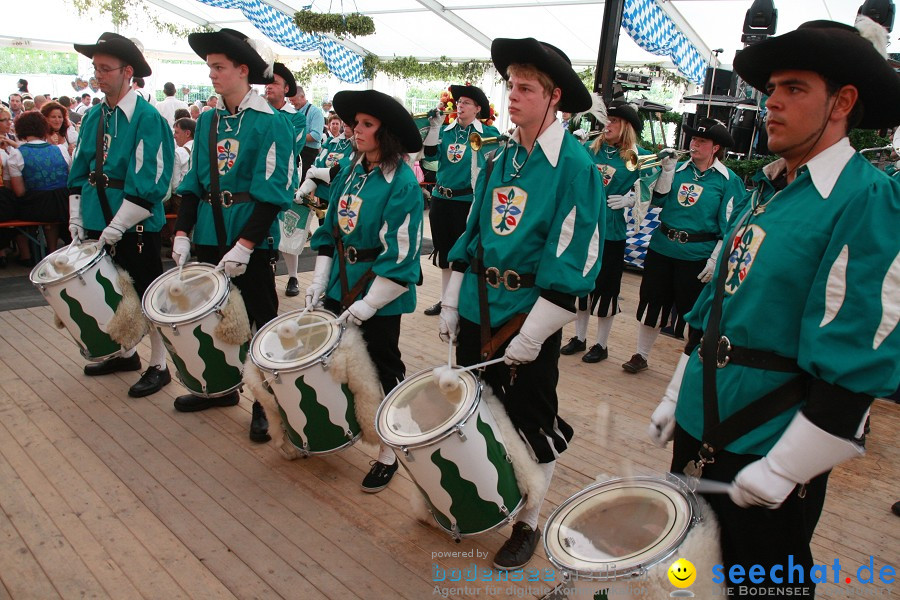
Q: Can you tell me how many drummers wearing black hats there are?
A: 5